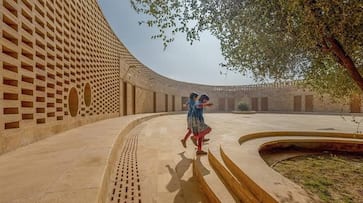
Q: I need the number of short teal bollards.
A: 0